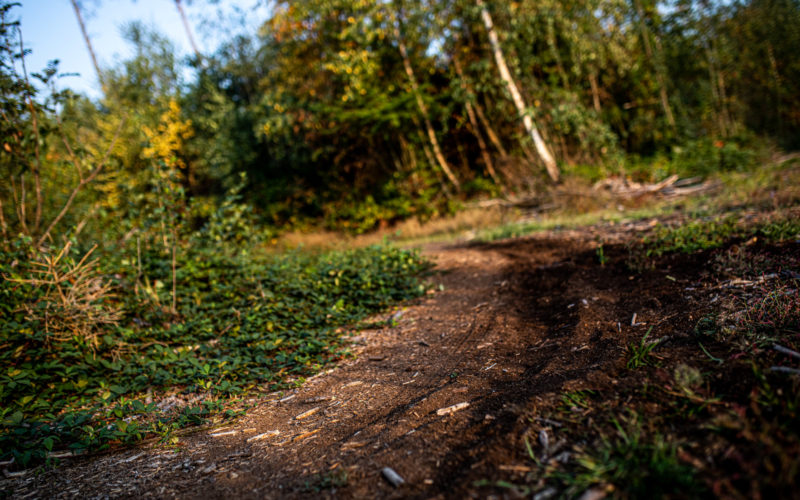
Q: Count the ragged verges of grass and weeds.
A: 2